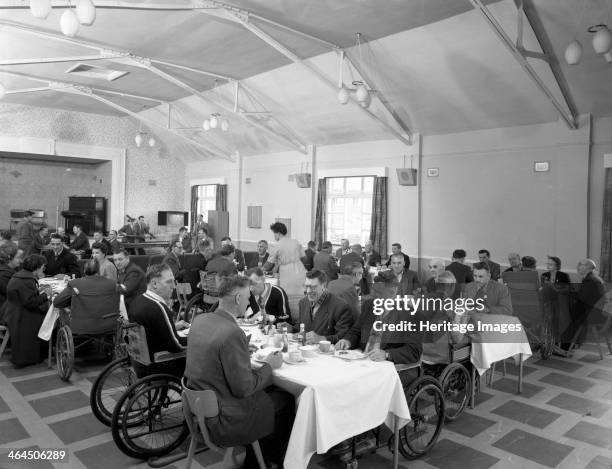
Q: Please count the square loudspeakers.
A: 2